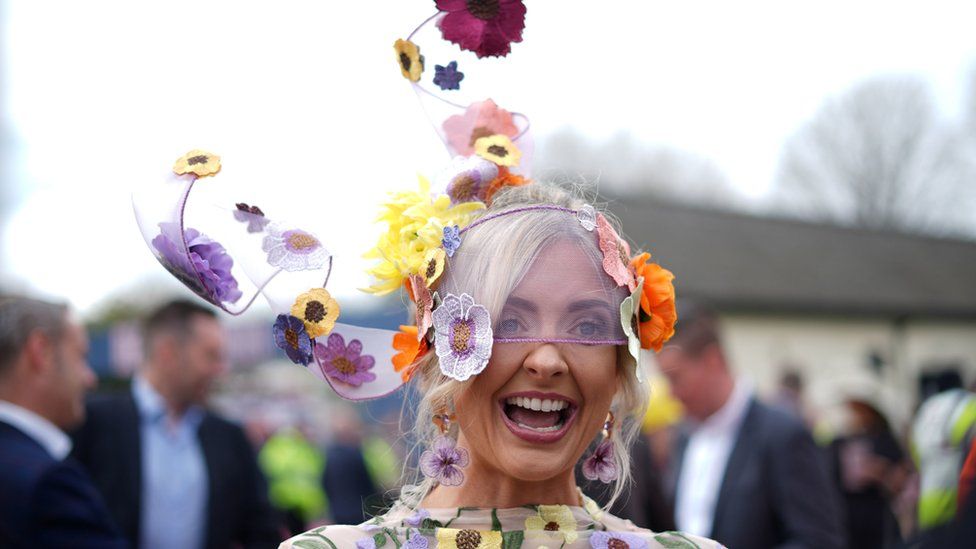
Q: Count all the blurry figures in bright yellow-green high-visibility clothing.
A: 3